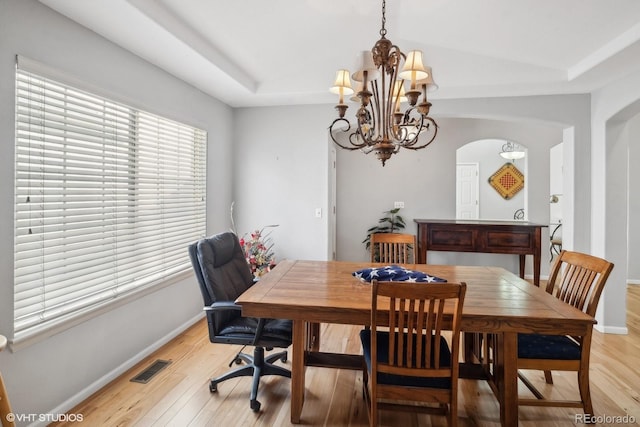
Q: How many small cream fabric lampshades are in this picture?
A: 6